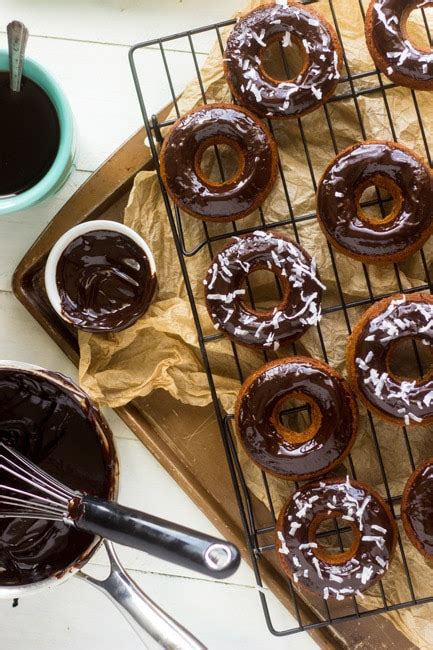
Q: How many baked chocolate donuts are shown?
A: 9